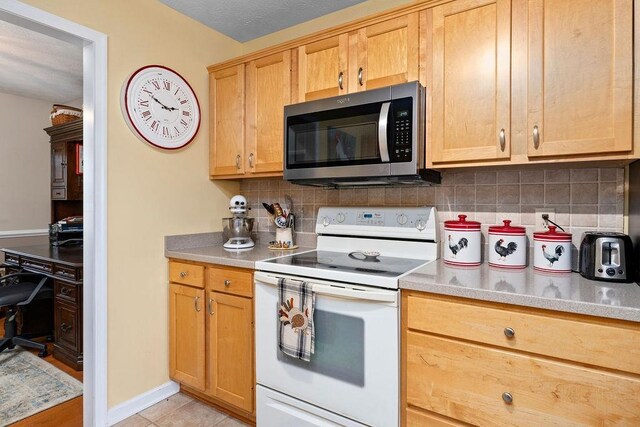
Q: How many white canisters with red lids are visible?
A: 3